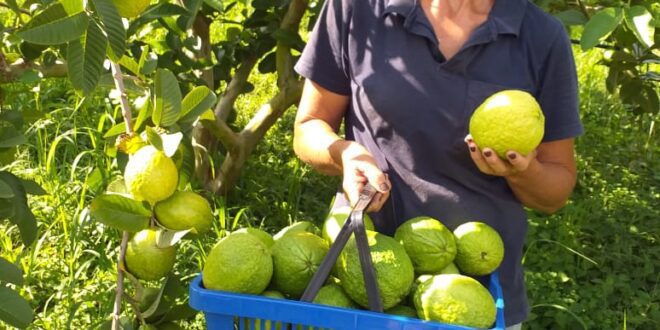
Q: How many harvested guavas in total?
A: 14